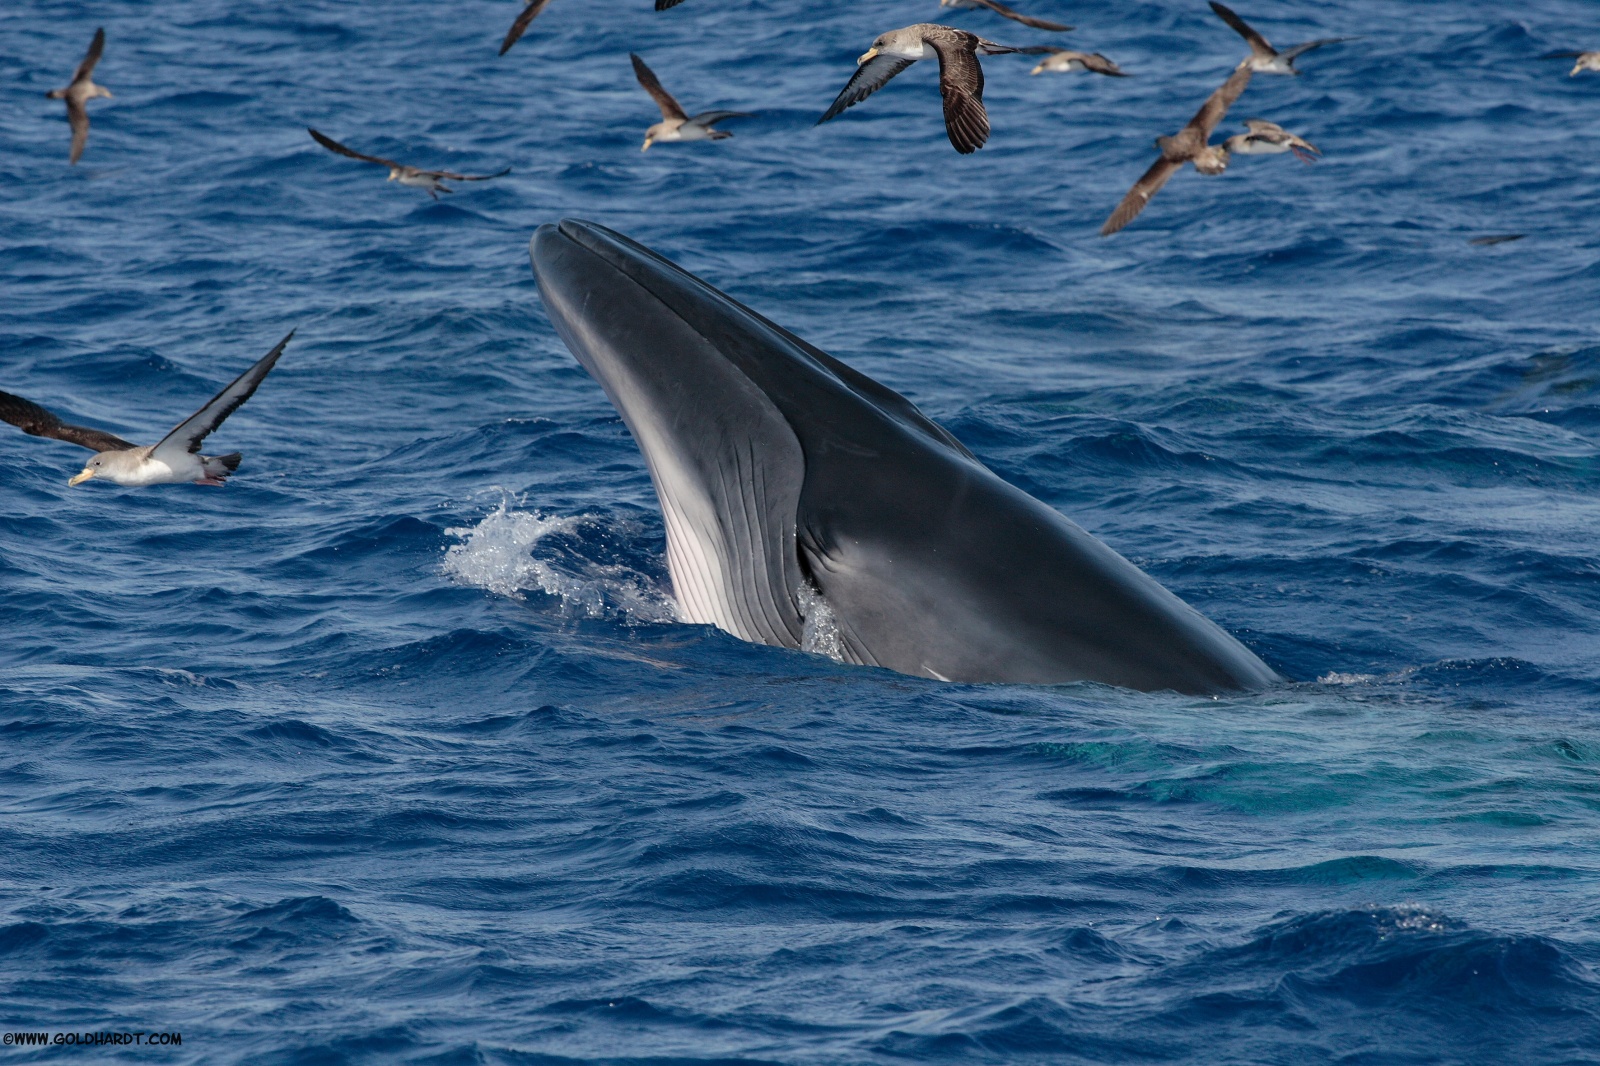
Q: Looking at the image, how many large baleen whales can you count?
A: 1